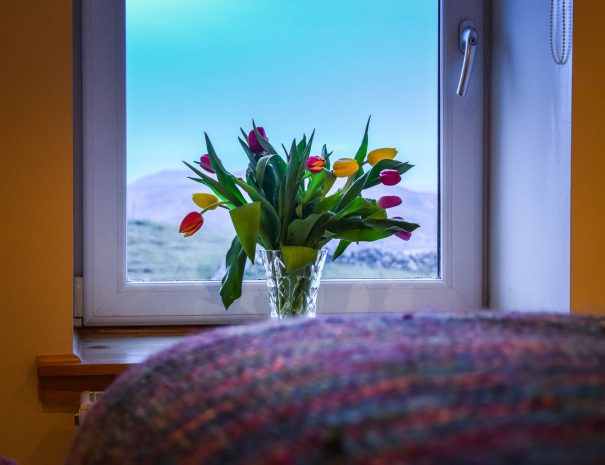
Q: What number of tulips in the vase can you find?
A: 10